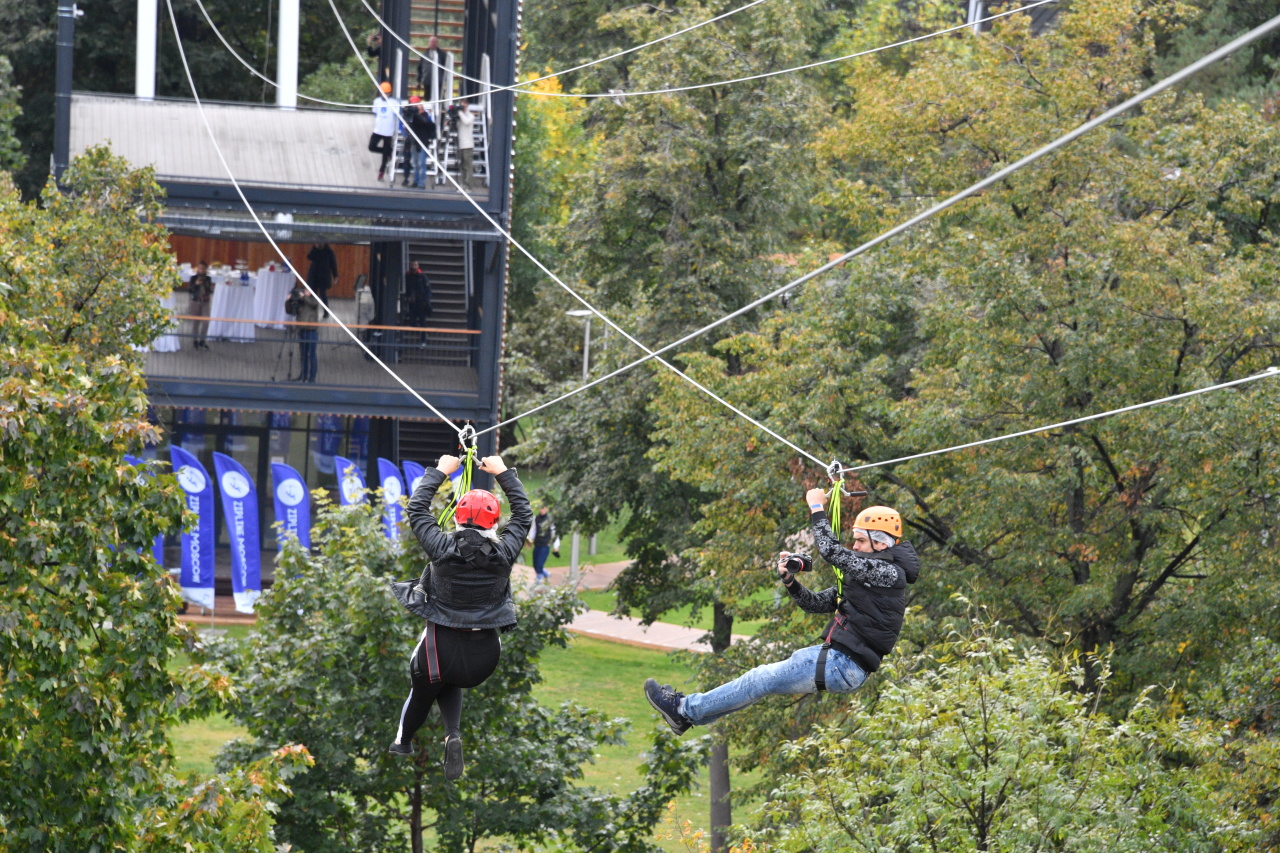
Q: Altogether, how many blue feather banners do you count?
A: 8